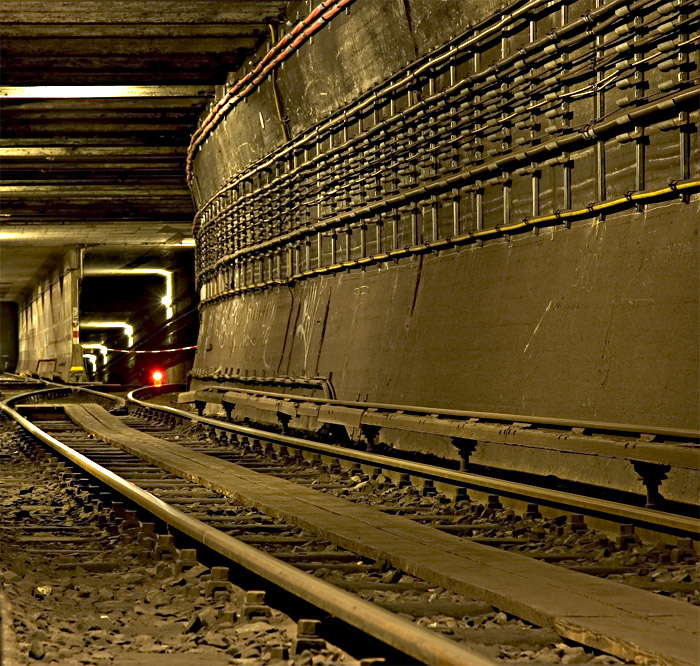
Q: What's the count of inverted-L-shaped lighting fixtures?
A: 4